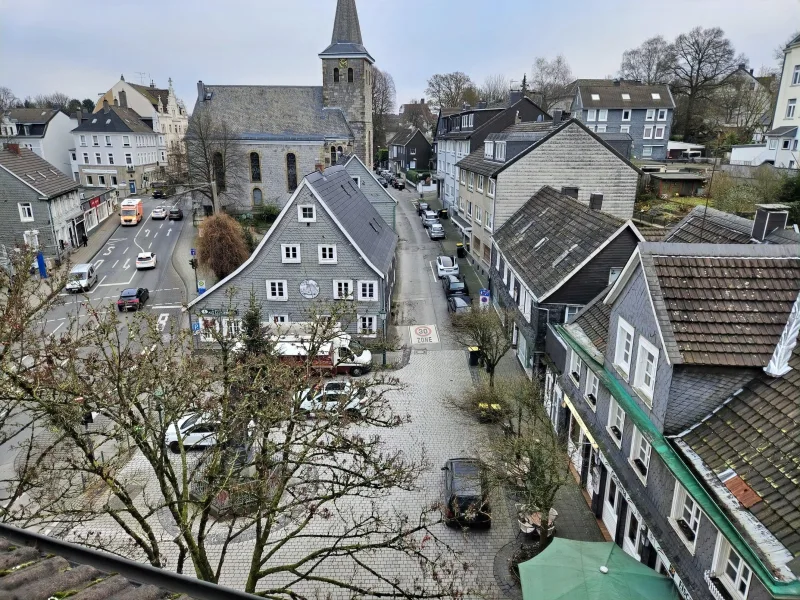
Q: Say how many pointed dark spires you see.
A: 1